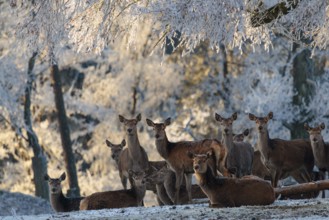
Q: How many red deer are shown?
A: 11